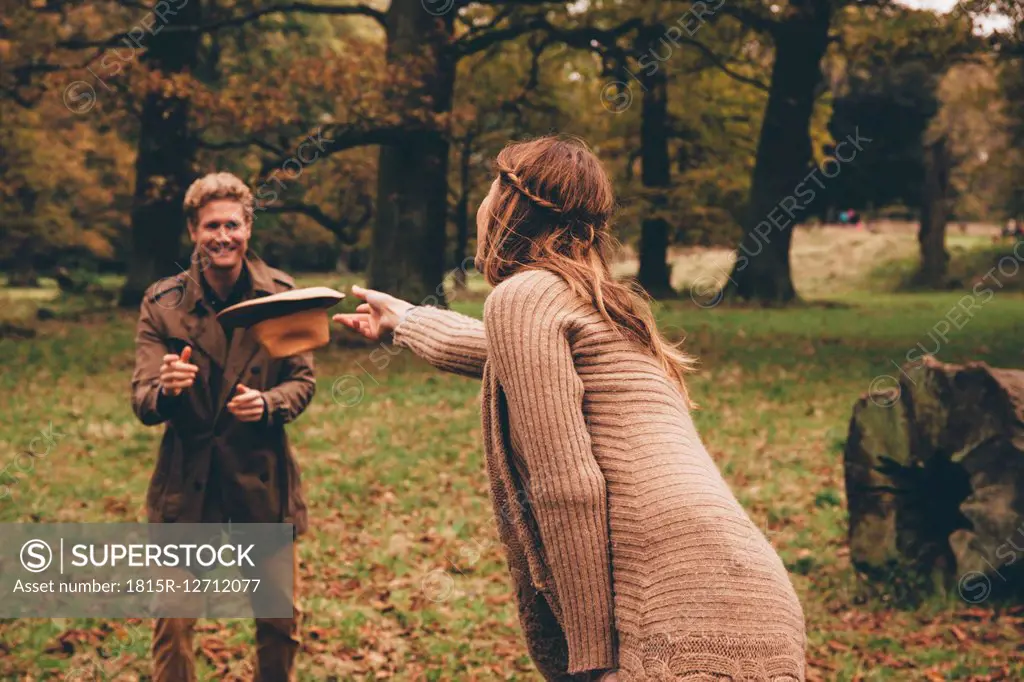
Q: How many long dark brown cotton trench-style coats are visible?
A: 1